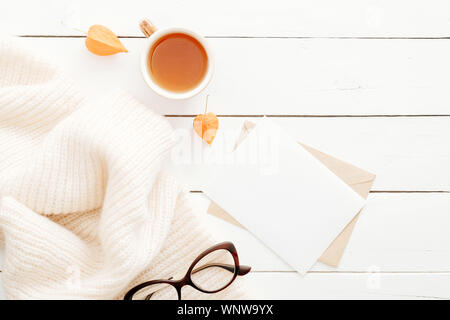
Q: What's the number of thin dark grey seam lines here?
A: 4